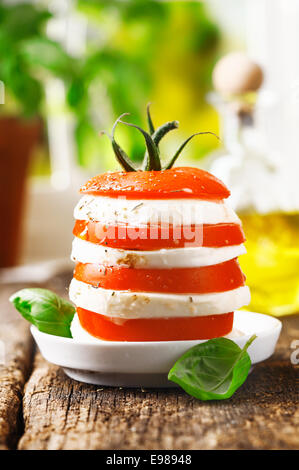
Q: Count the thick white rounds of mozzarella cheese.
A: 3